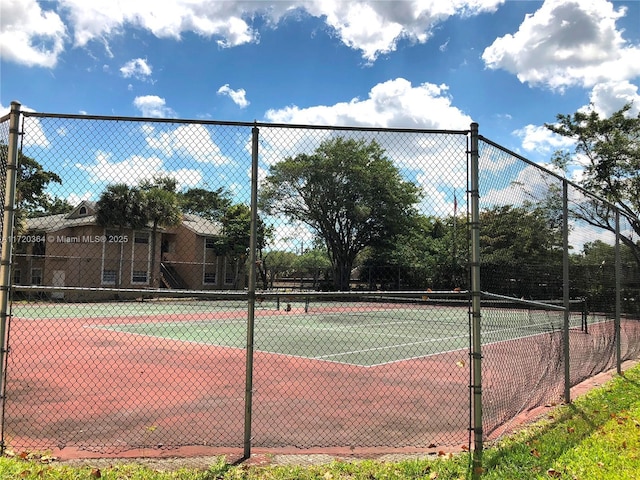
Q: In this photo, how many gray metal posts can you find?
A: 5